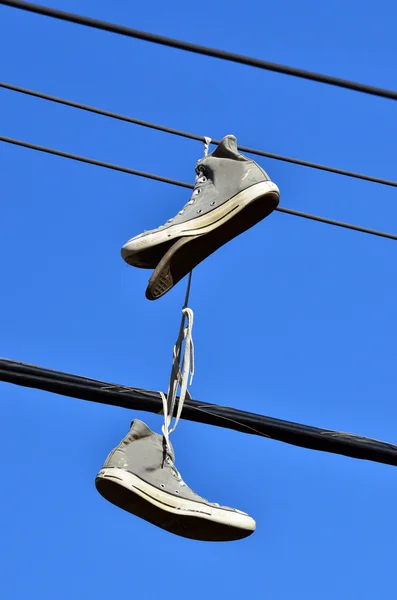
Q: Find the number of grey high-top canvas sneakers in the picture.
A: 2